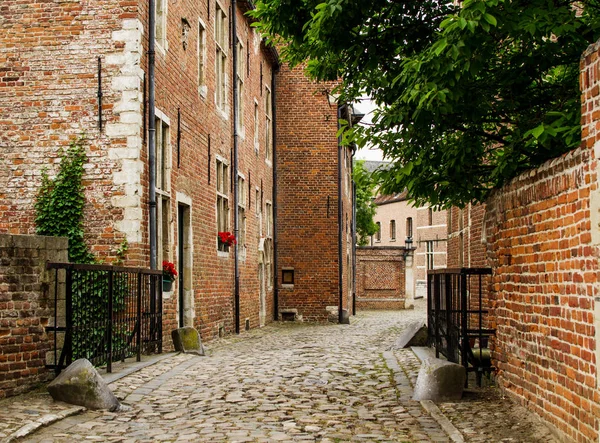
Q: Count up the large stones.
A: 4